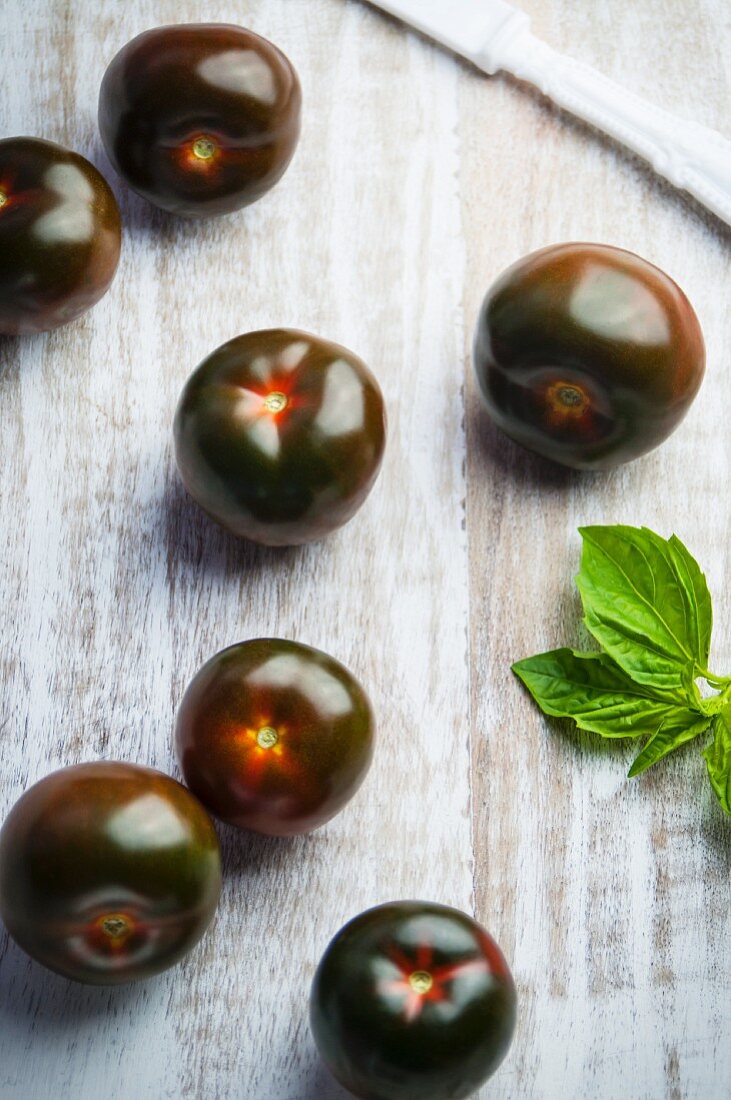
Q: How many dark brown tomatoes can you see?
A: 7